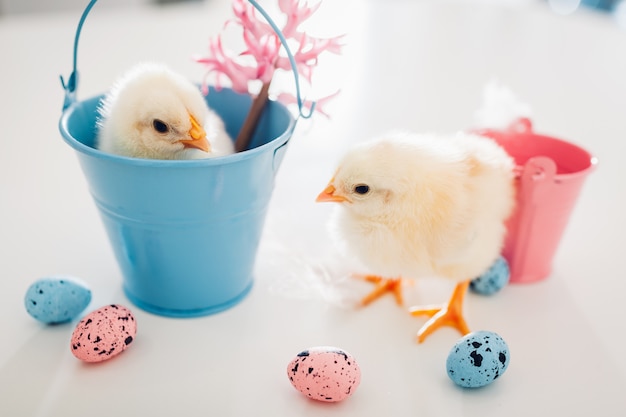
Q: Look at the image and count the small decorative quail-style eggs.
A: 5